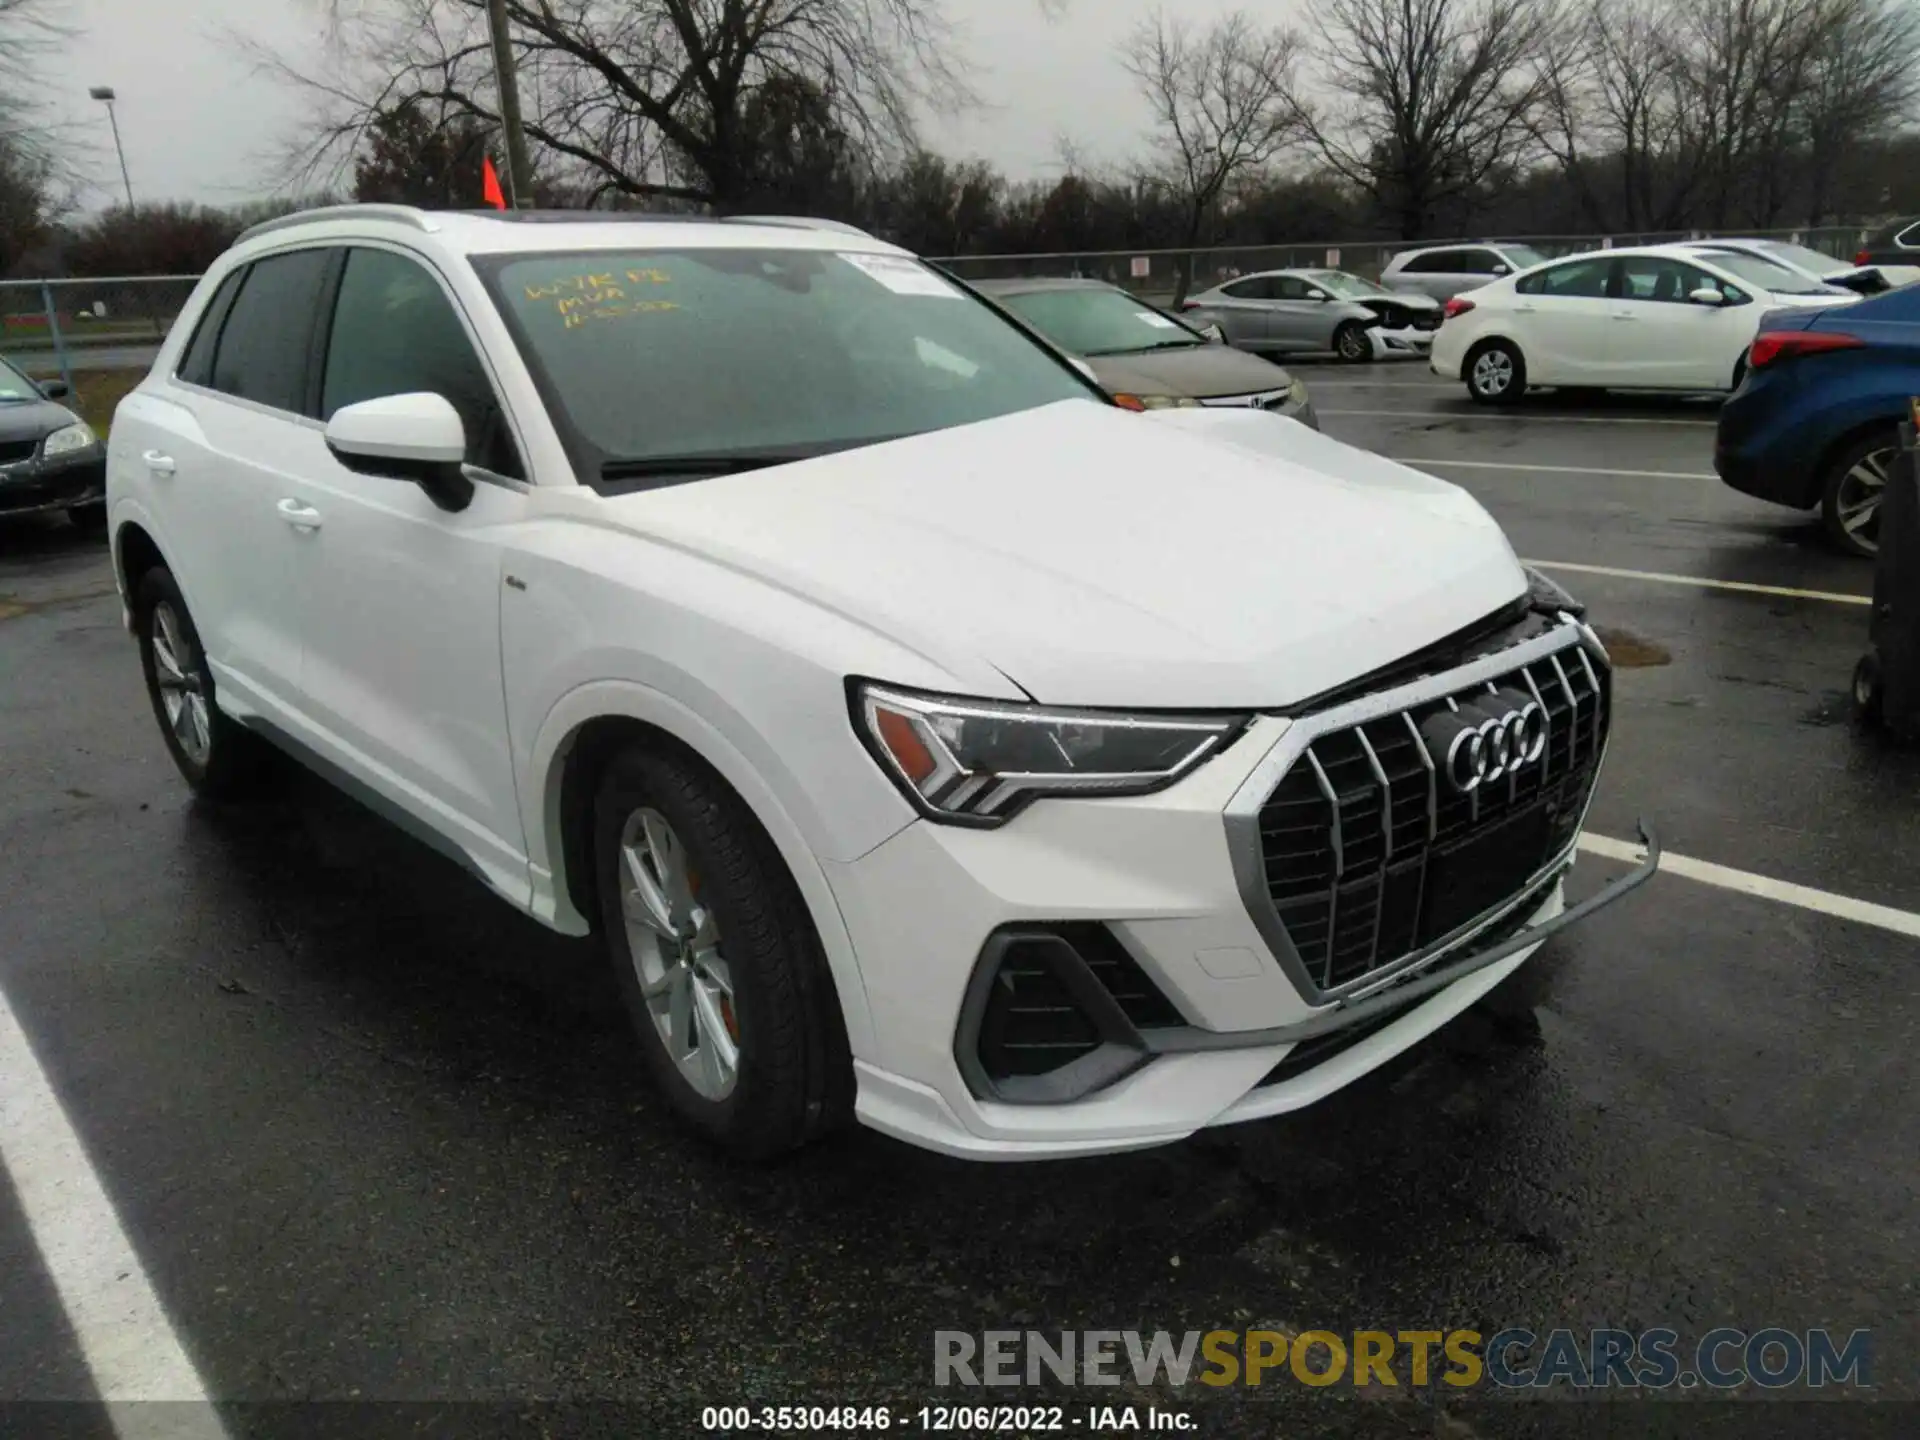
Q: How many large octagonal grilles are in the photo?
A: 1